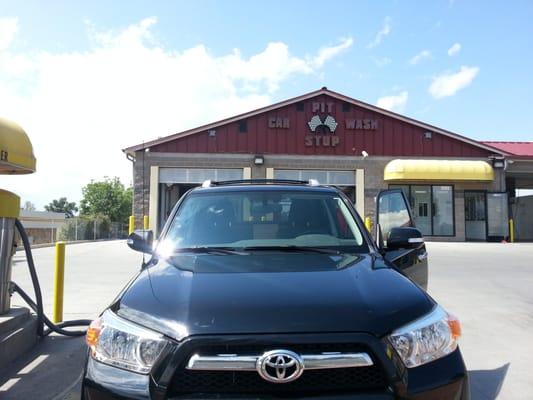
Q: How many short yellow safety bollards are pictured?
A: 5